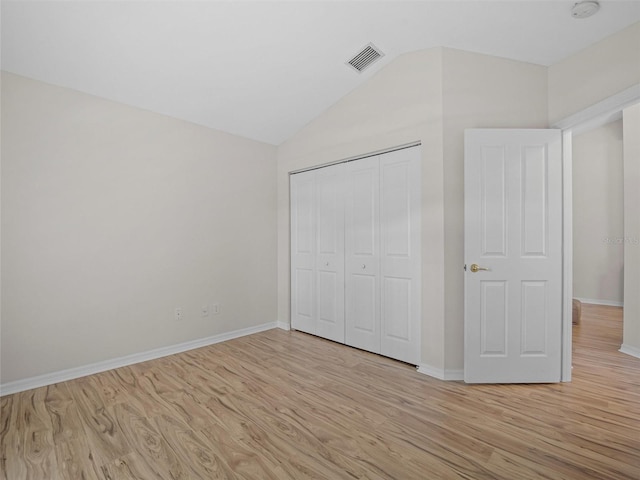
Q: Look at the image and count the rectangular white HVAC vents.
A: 1